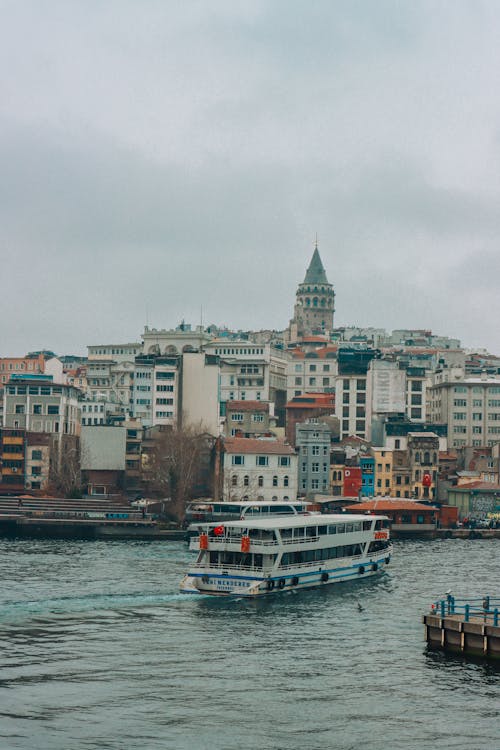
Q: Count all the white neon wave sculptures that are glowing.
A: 0